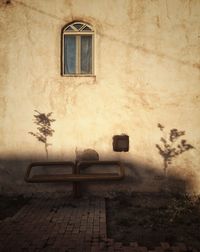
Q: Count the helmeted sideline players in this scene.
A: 0